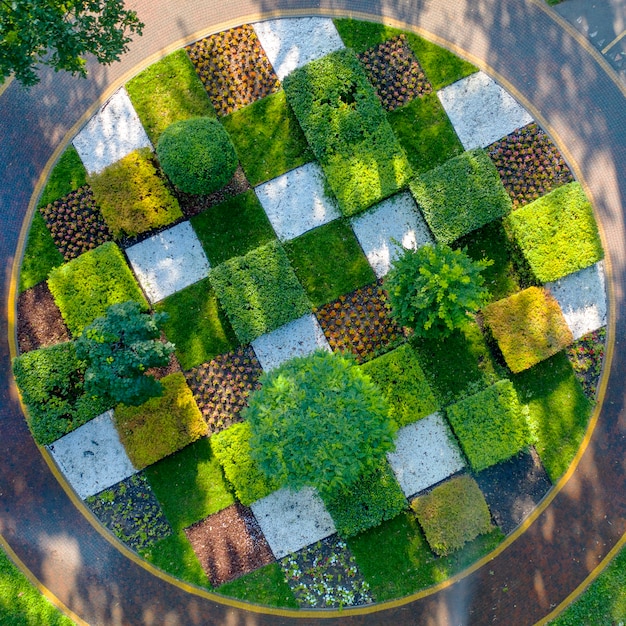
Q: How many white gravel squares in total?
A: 11